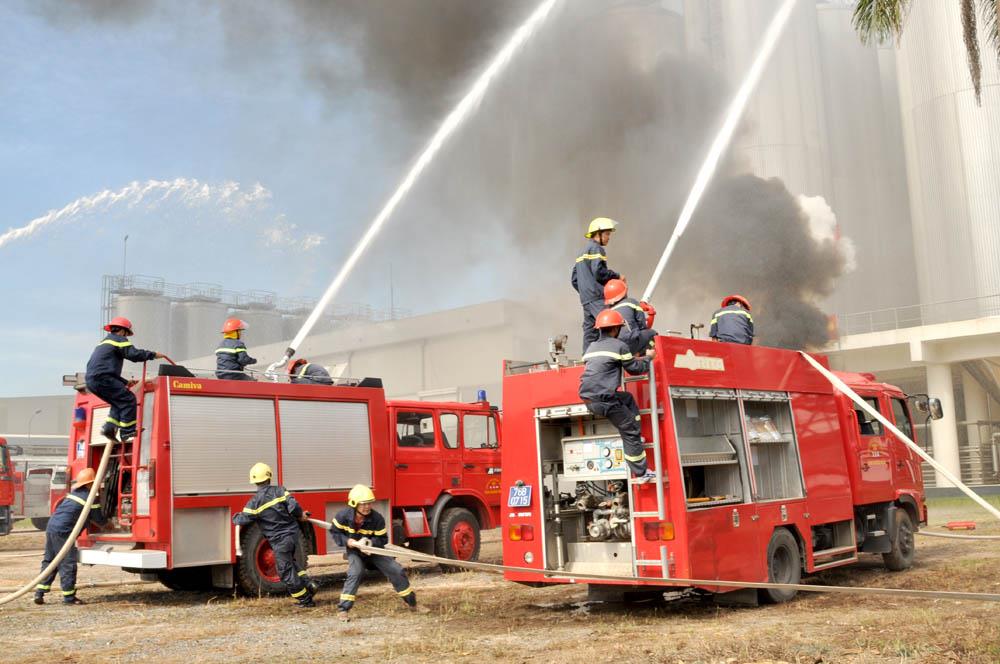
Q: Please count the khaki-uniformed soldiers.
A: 0